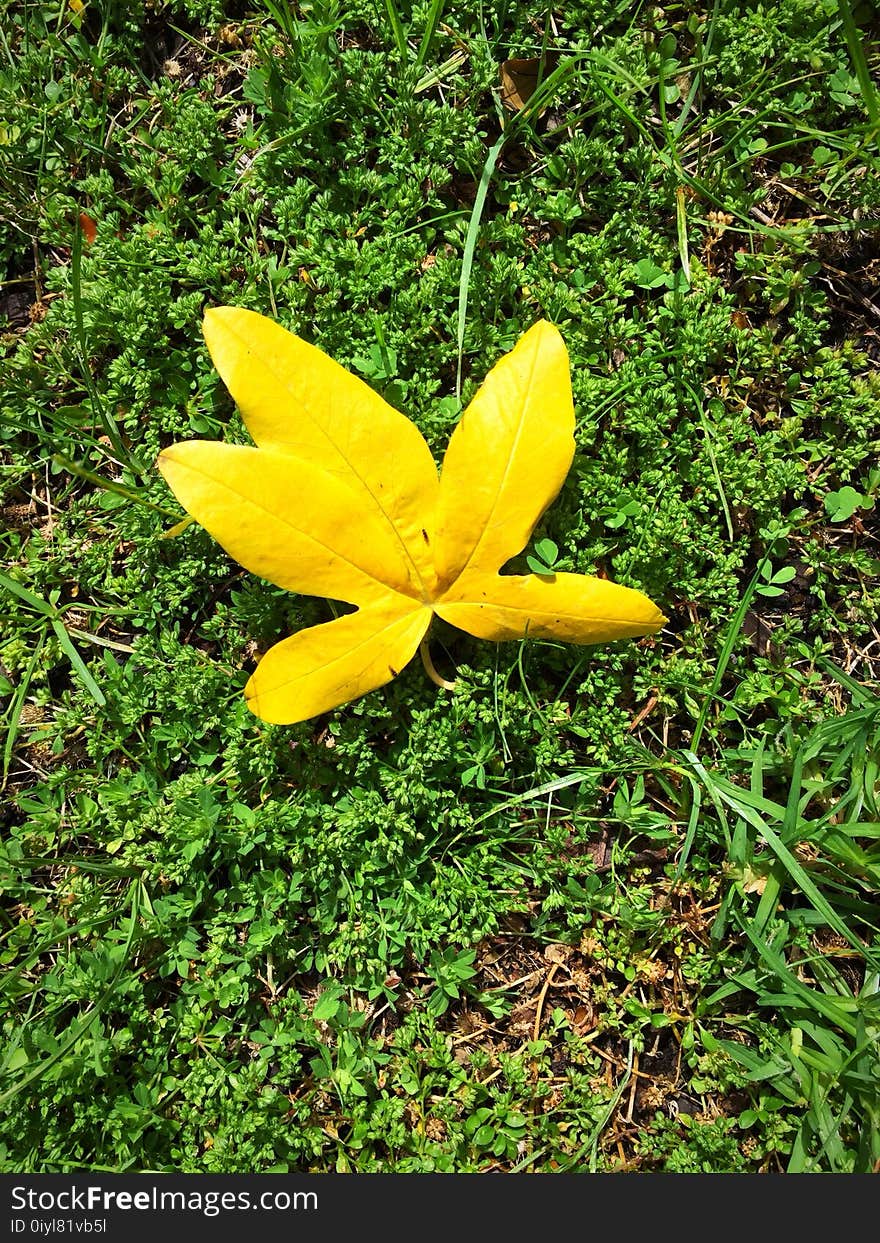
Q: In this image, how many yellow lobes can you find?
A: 5